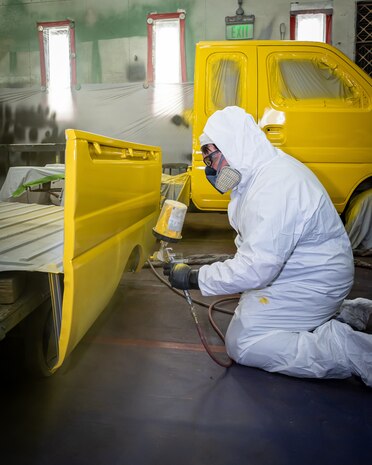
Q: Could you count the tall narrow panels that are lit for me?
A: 3